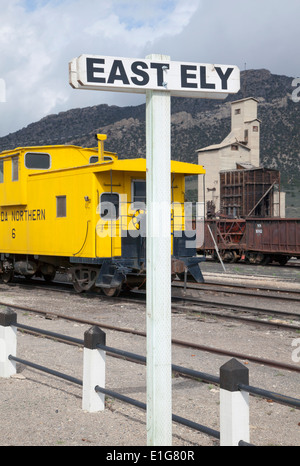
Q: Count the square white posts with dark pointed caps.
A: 3